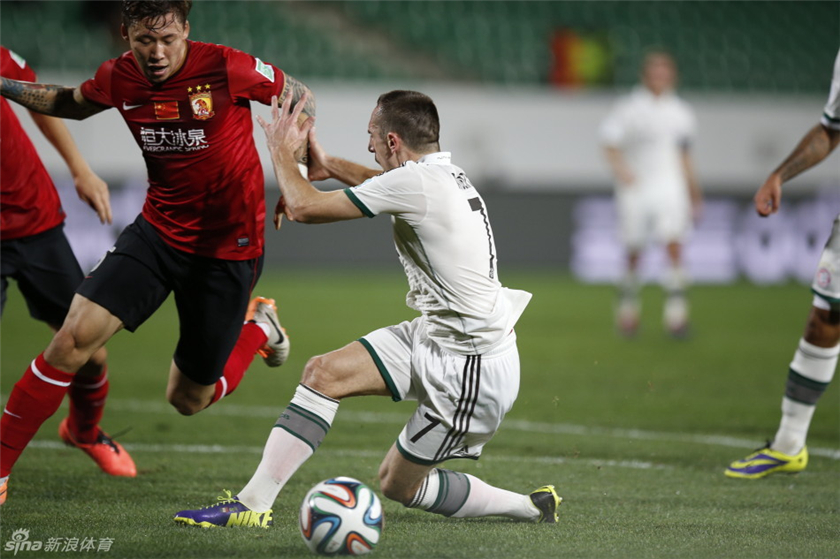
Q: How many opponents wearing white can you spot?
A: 3